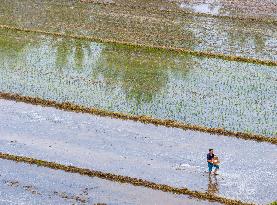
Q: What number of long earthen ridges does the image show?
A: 4